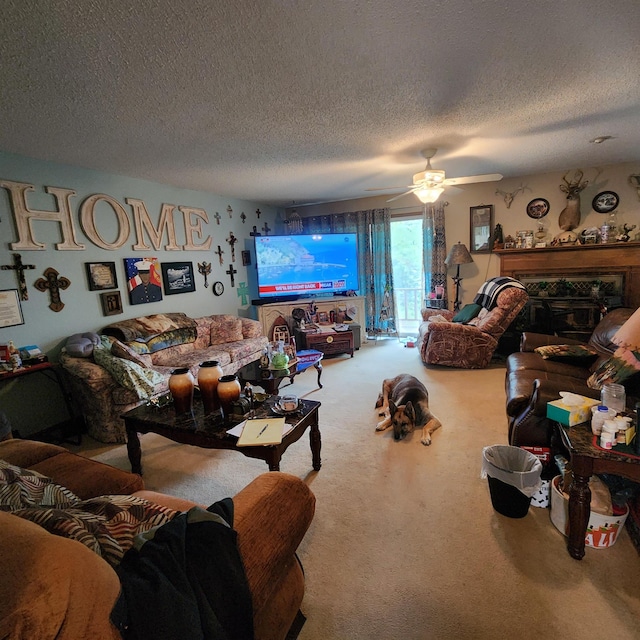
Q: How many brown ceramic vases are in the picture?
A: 3